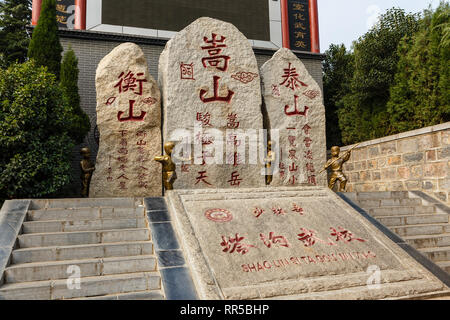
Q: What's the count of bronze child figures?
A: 4